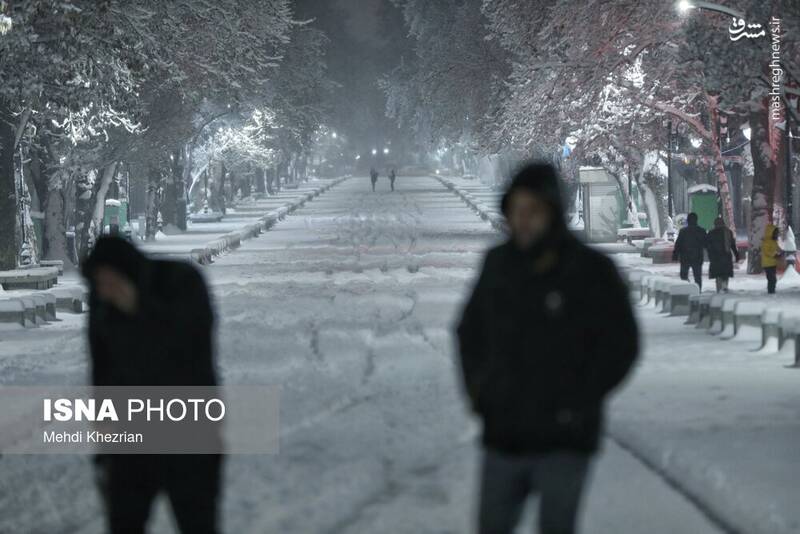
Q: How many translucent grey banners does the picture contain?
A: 1